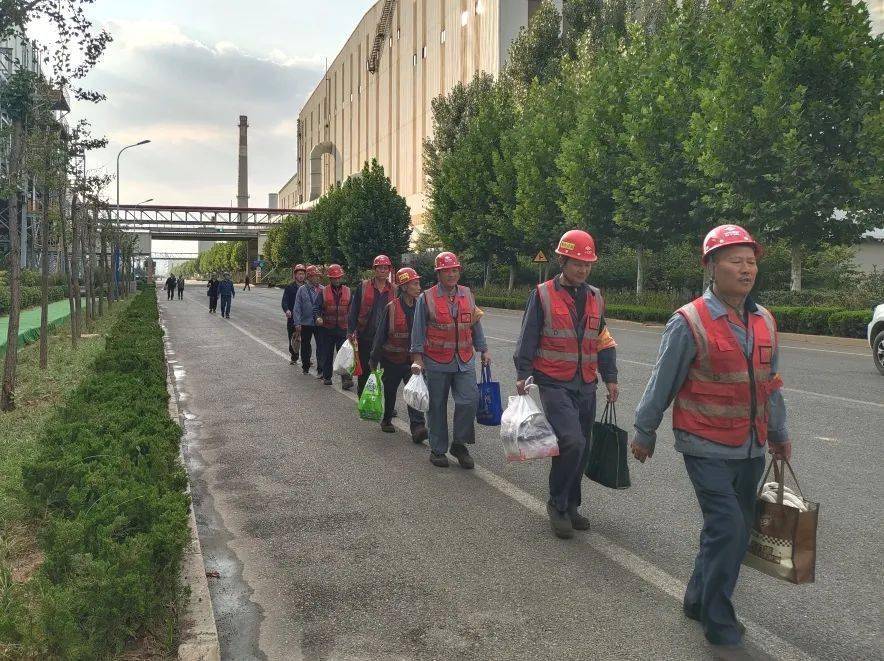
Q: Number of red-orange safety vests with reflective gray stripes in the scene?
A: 6